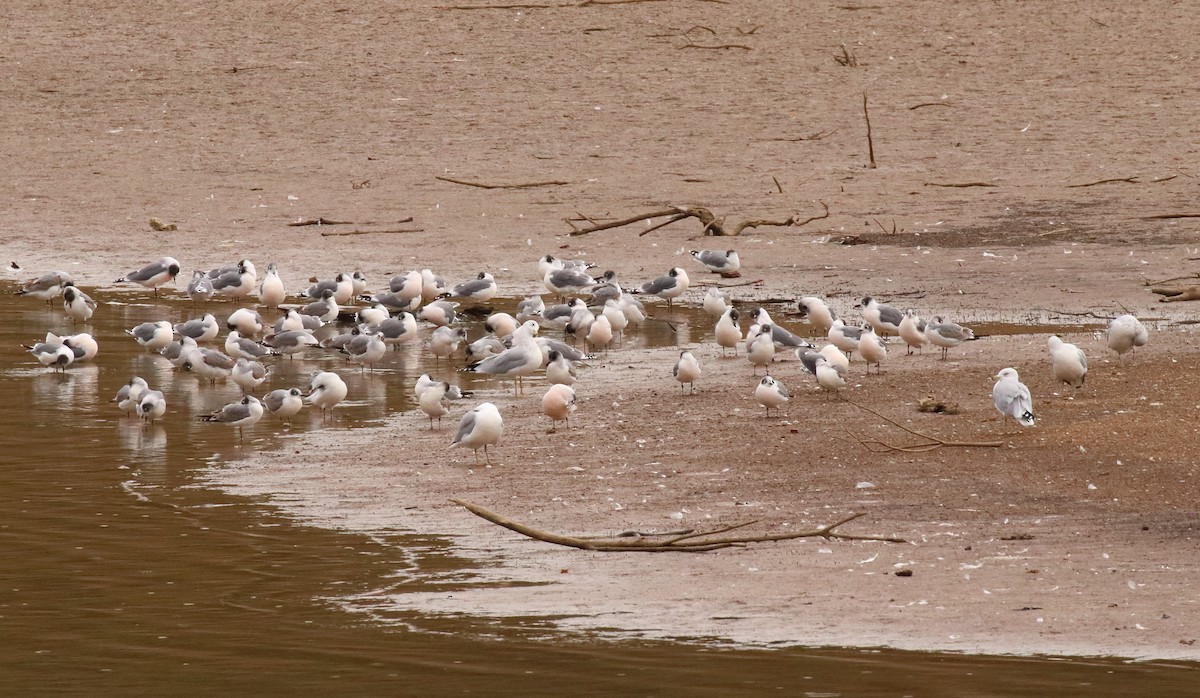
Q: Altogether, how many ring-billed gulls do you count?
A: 5